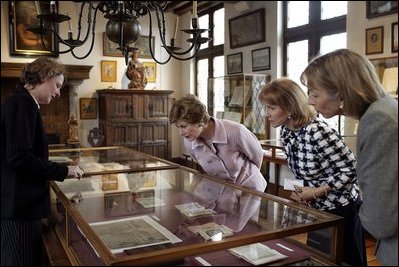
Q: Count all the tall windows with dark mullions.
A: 2